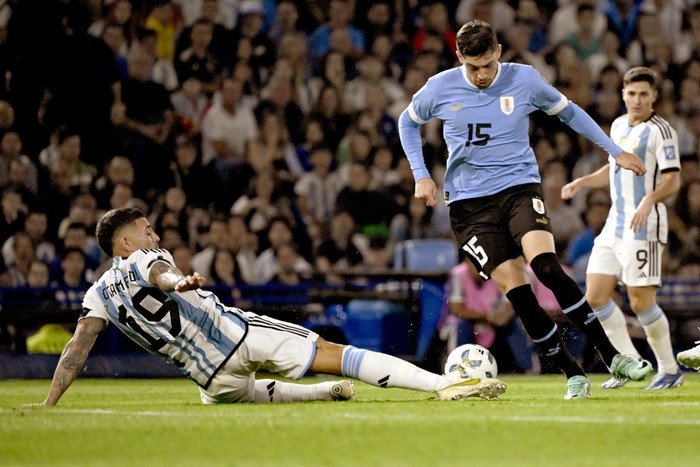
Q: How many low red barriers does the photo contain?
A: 0